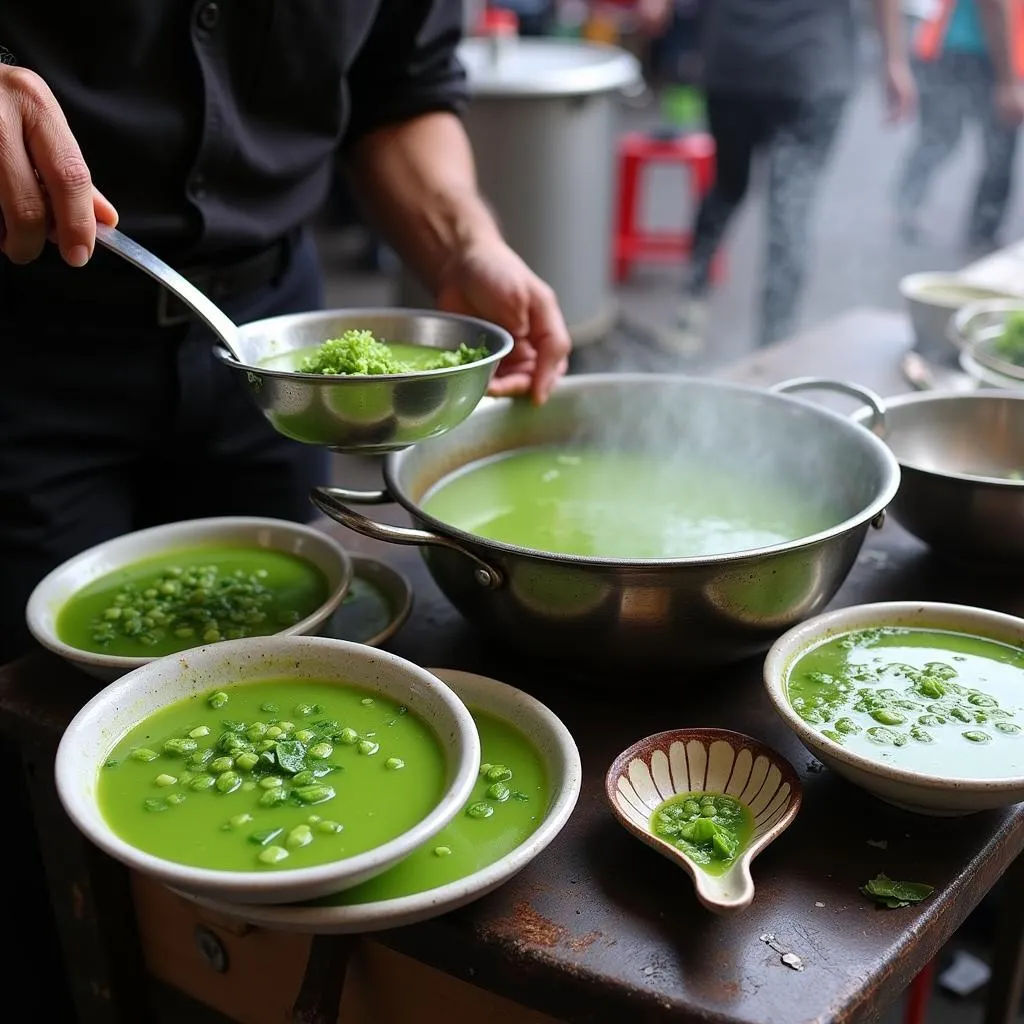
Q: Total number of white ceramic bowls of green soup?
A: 4